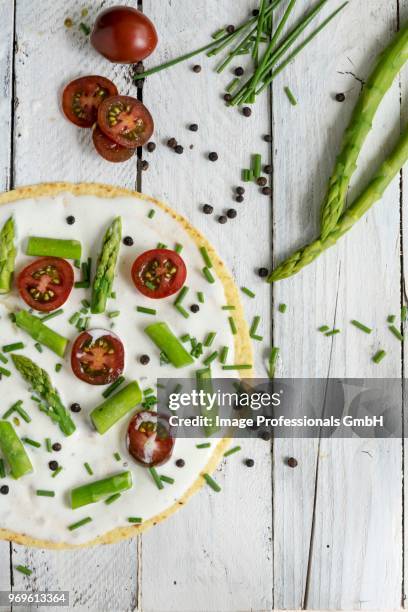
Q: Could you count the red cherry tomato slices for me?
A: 7